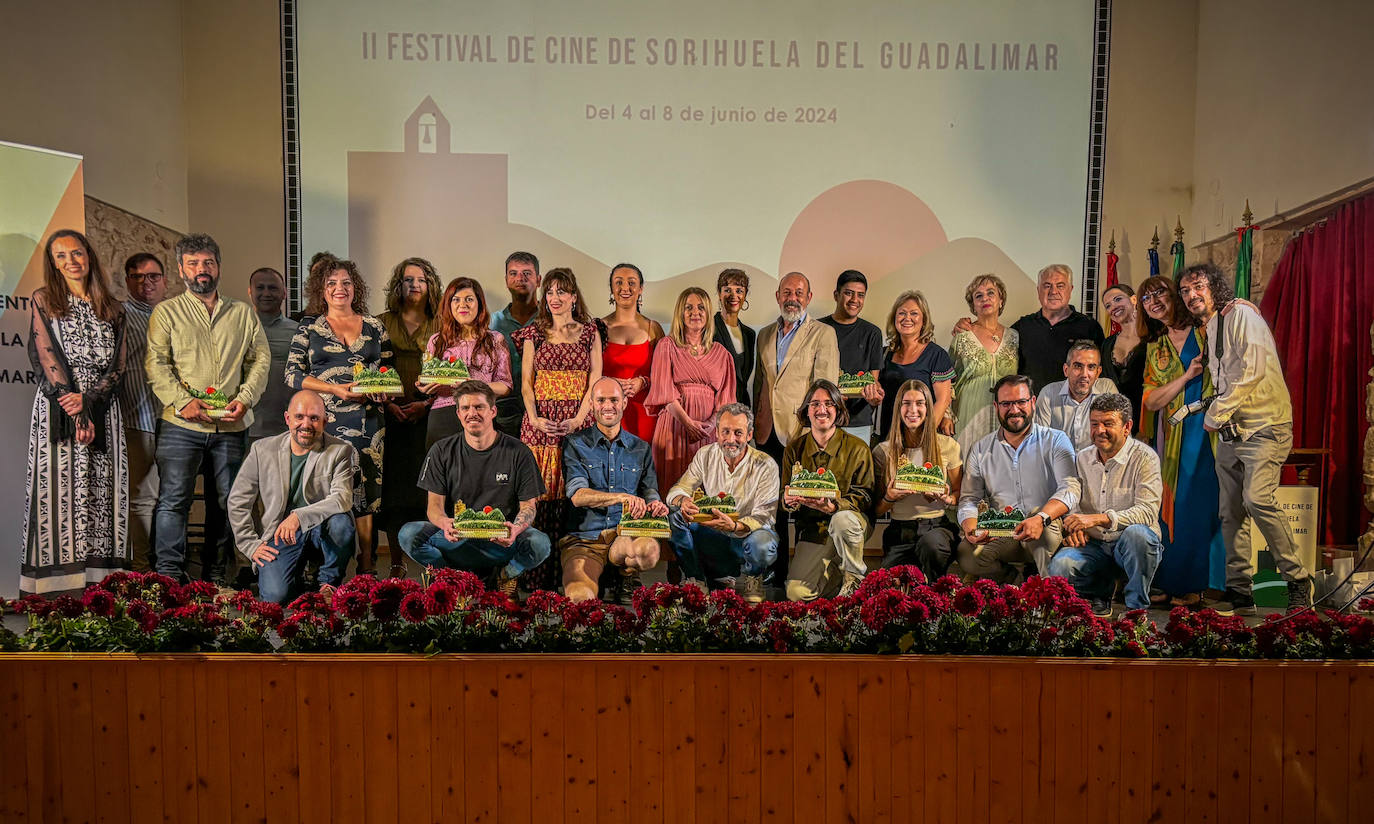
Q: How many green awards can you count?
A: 10